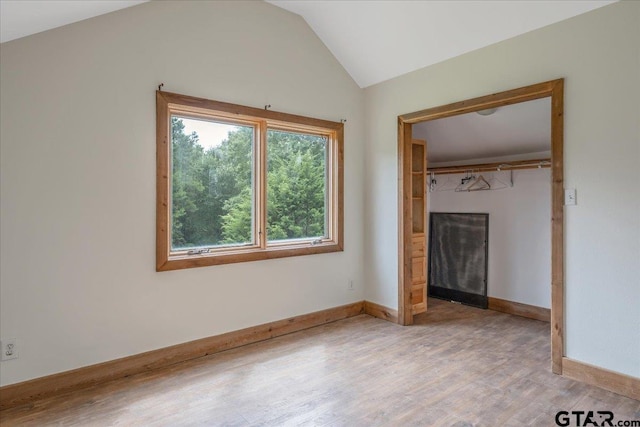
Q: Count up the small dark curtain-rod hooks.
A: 3